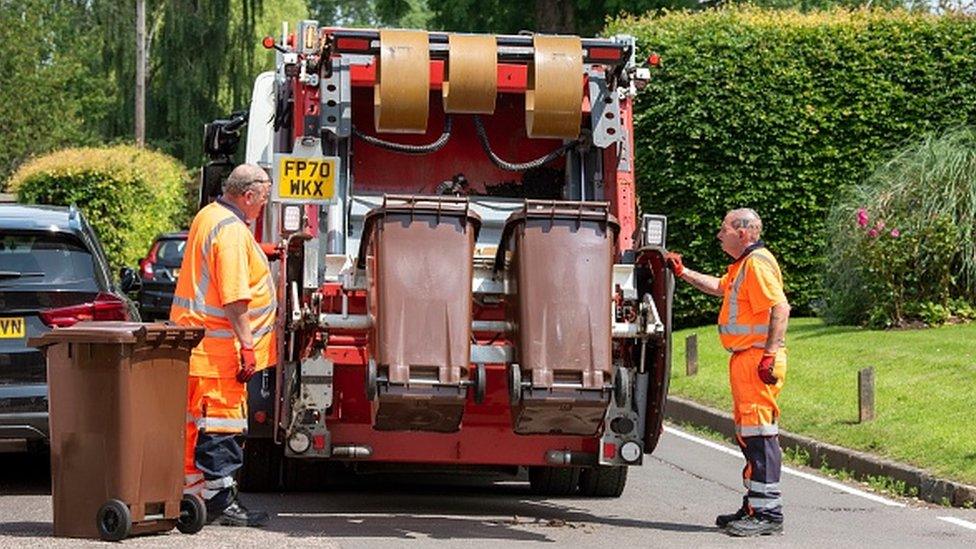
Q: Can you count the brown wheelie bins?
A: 3